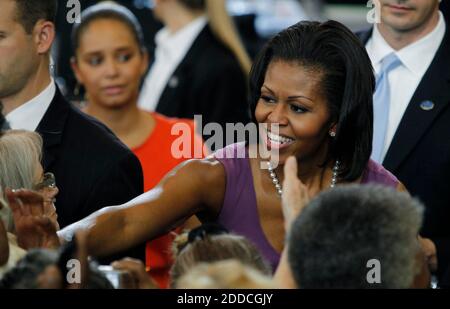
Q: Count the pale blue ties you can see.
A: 1